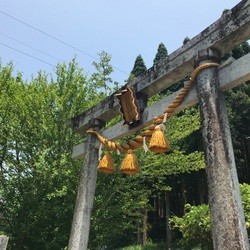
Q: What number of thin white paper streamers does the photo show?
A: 4